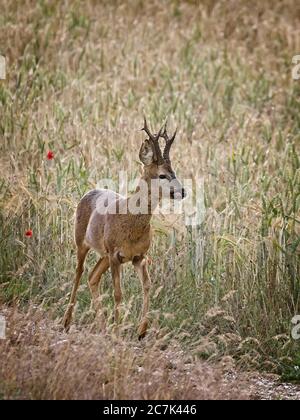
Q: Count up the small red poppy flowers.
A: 2